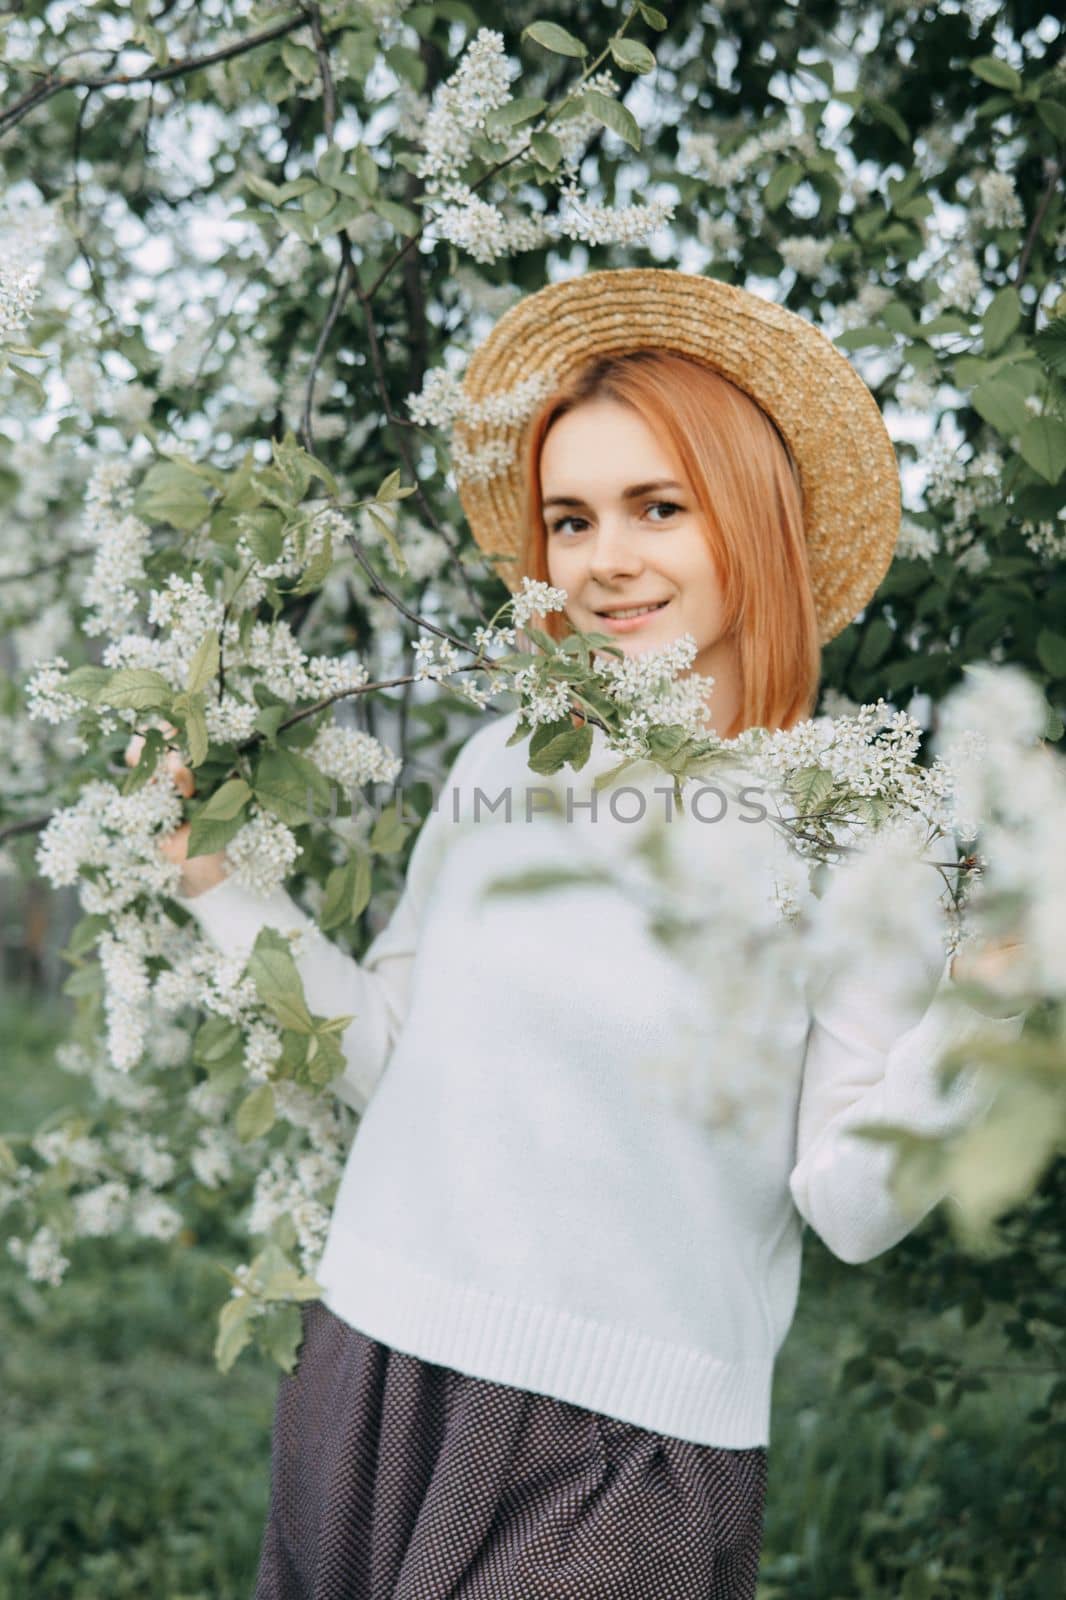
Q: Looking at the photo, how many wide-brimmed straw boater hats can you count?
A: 1